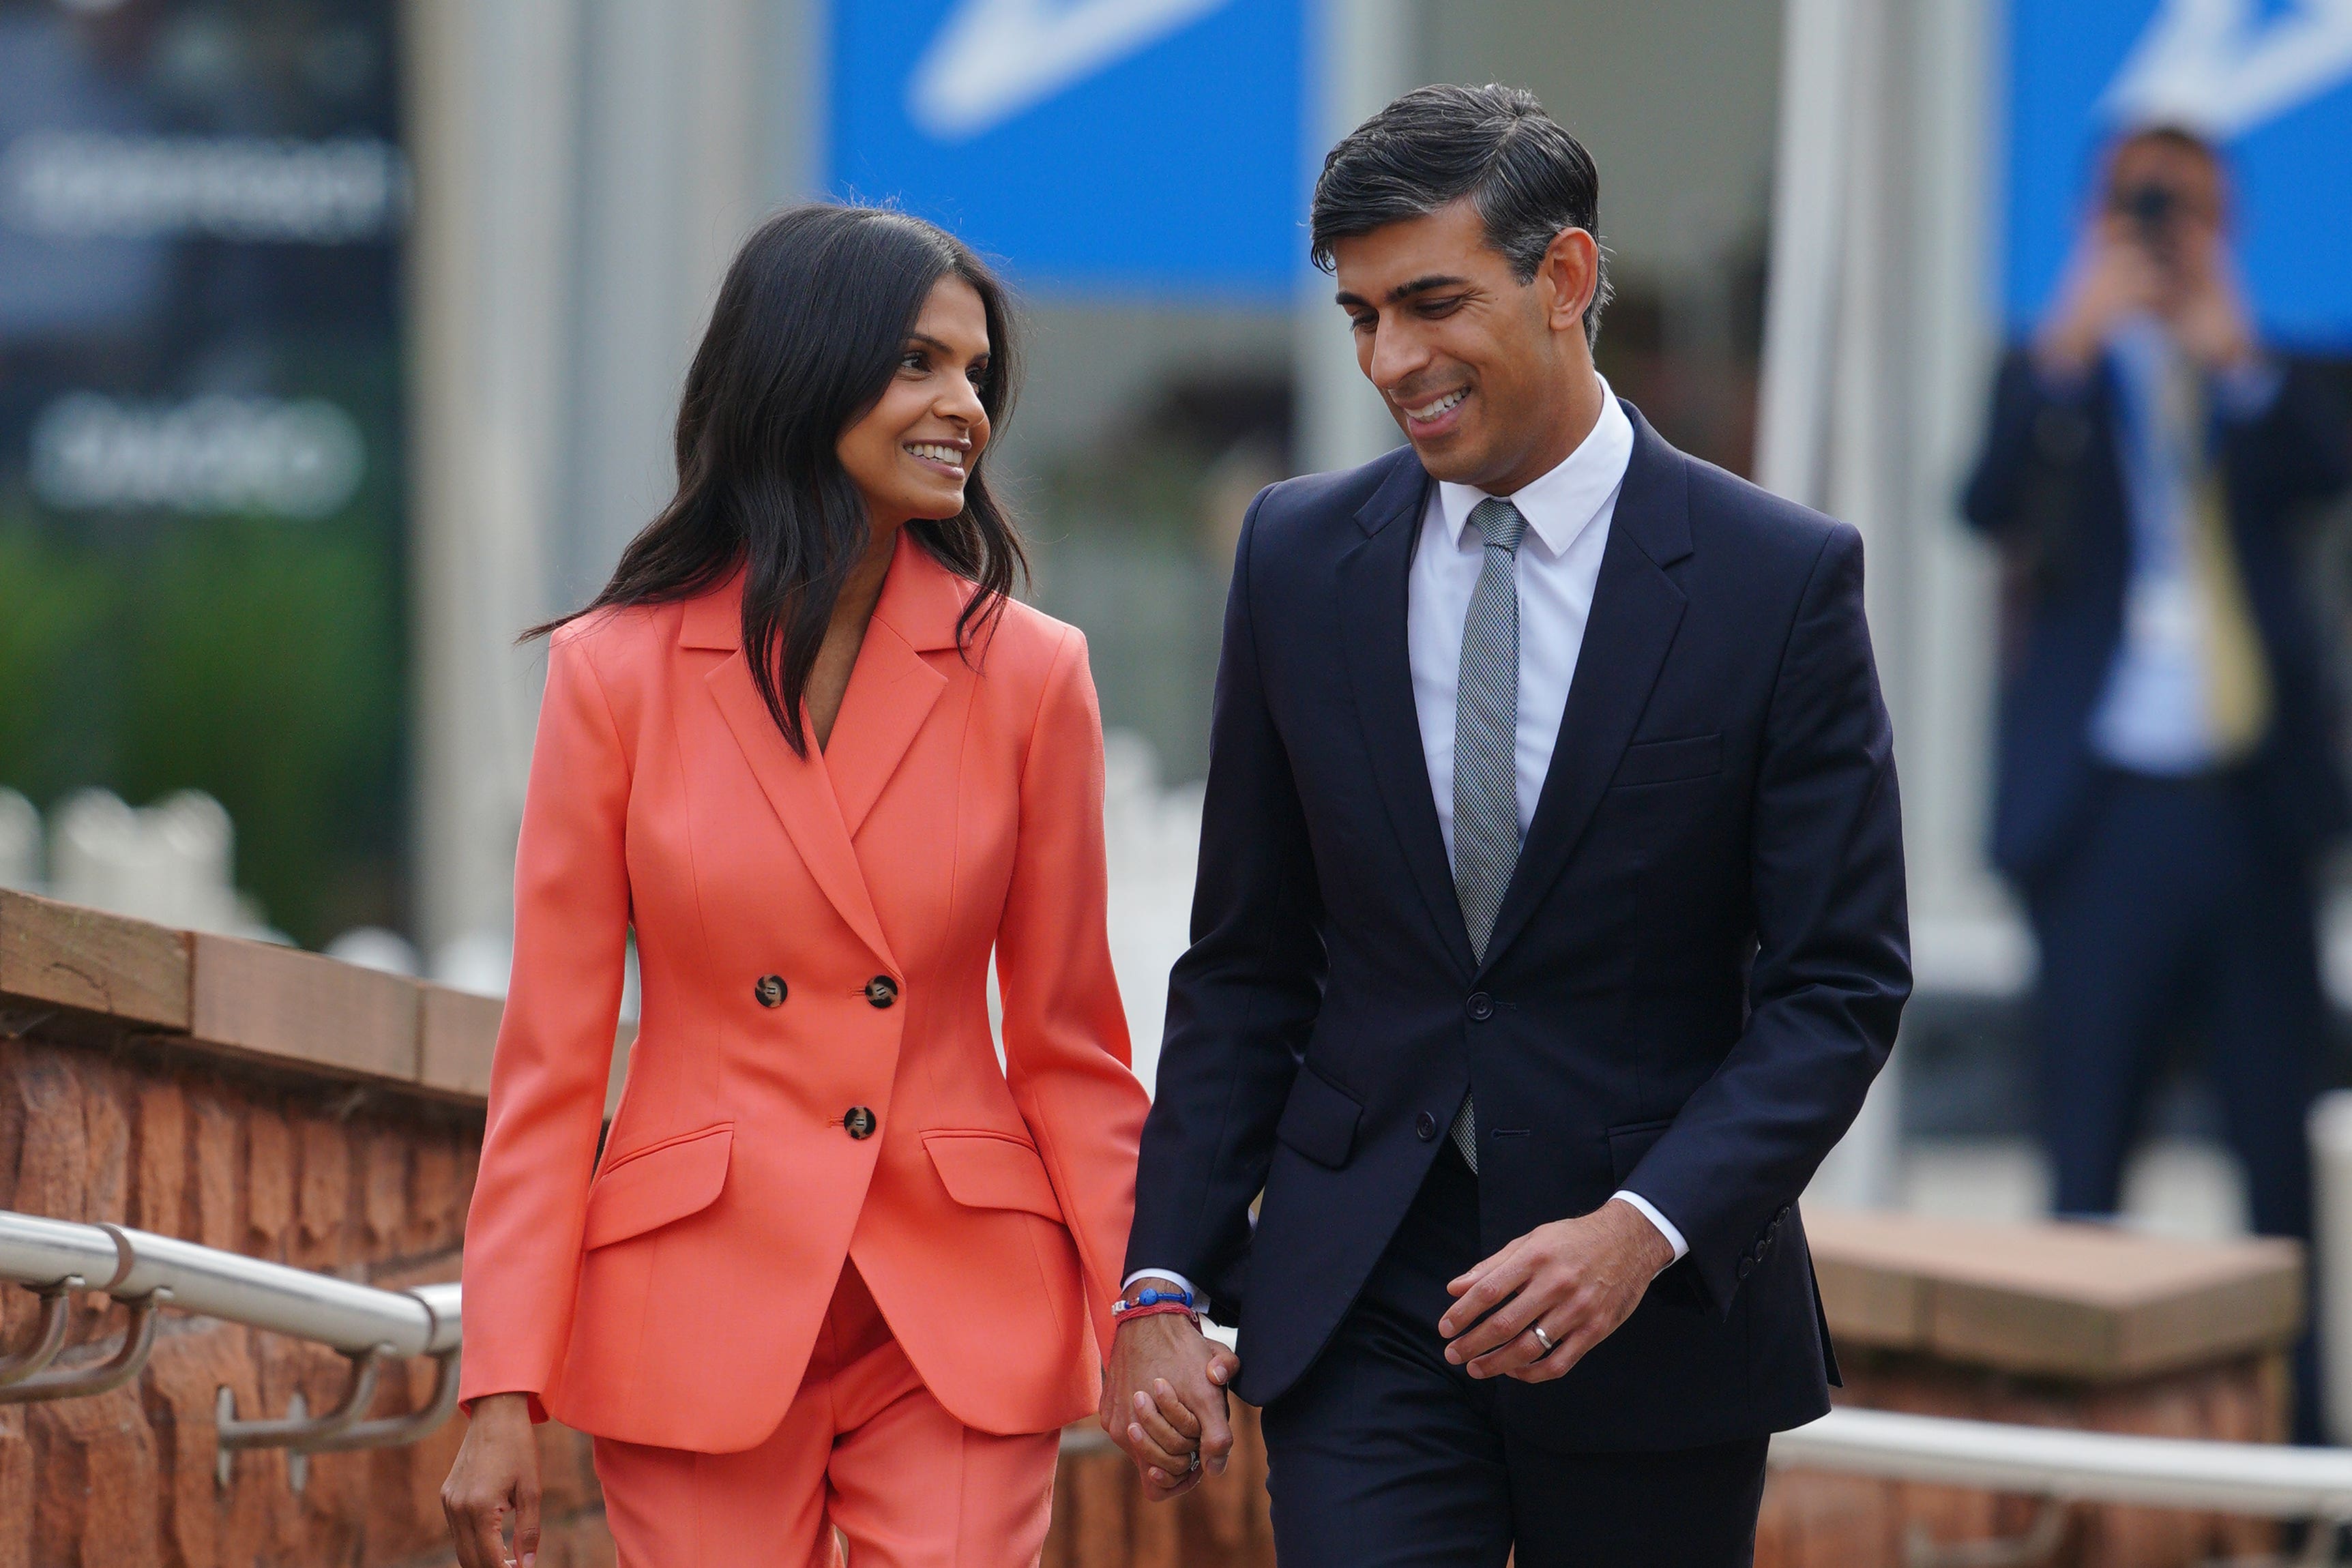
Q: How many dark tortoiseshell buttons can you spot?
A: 3